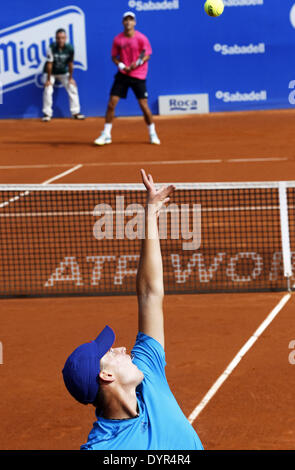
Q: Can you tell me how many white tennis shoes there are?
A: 2